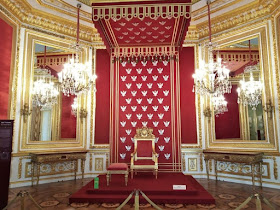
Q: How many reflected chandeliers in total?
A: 4